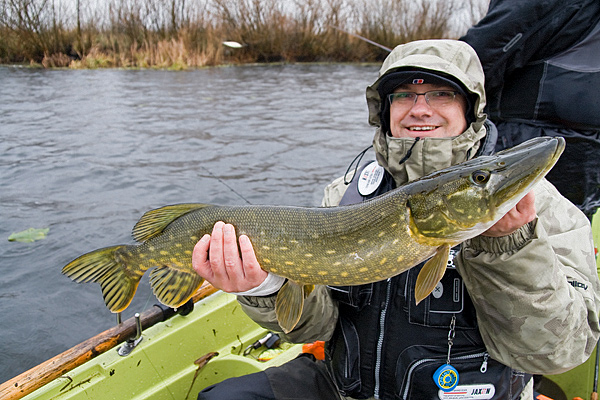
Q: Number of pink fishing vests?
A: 0